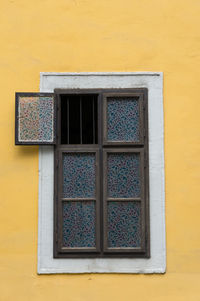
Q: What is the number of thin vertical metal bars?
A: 3